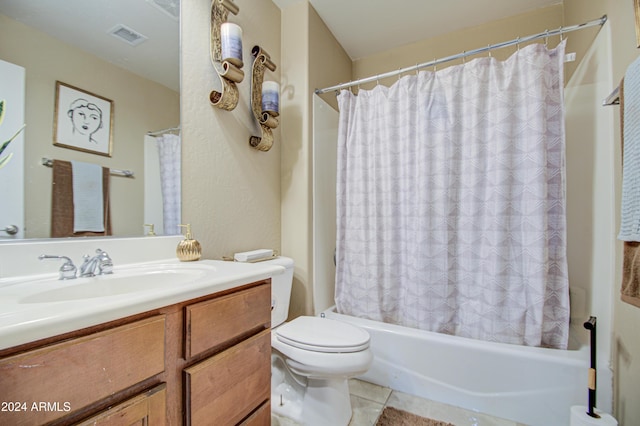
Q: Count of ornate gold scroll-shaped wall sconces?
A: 2